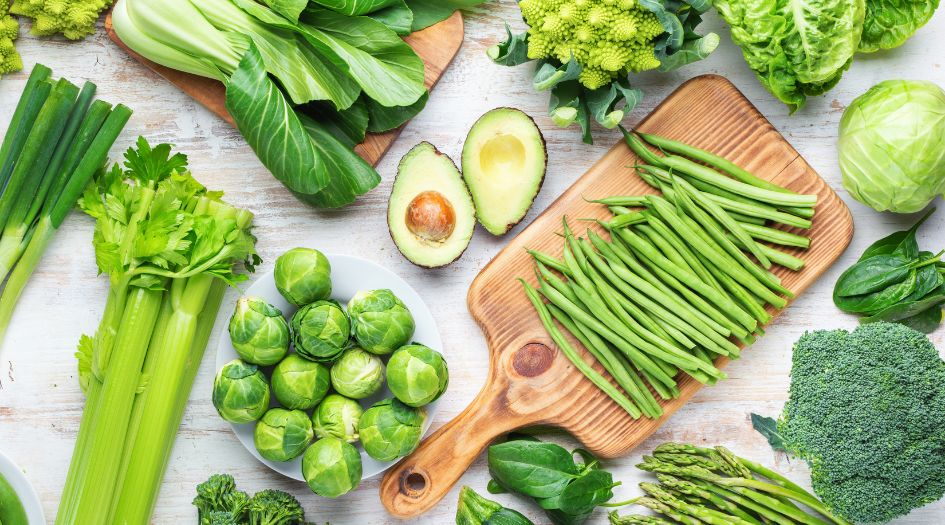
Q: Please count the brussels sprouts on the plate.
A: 12